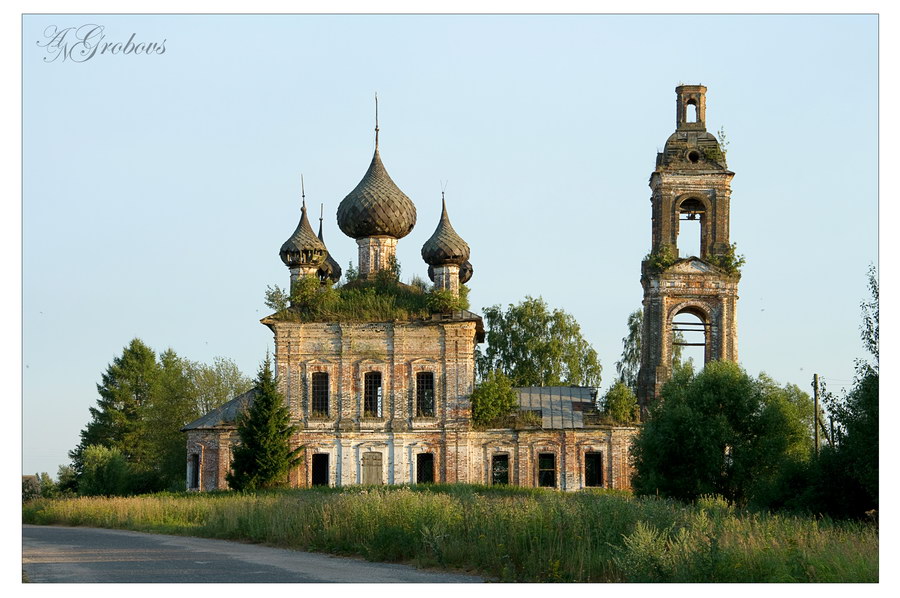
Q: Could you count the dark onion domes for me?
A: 5